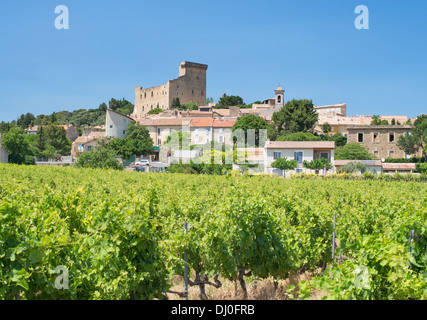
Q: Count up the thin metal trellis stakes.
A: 3